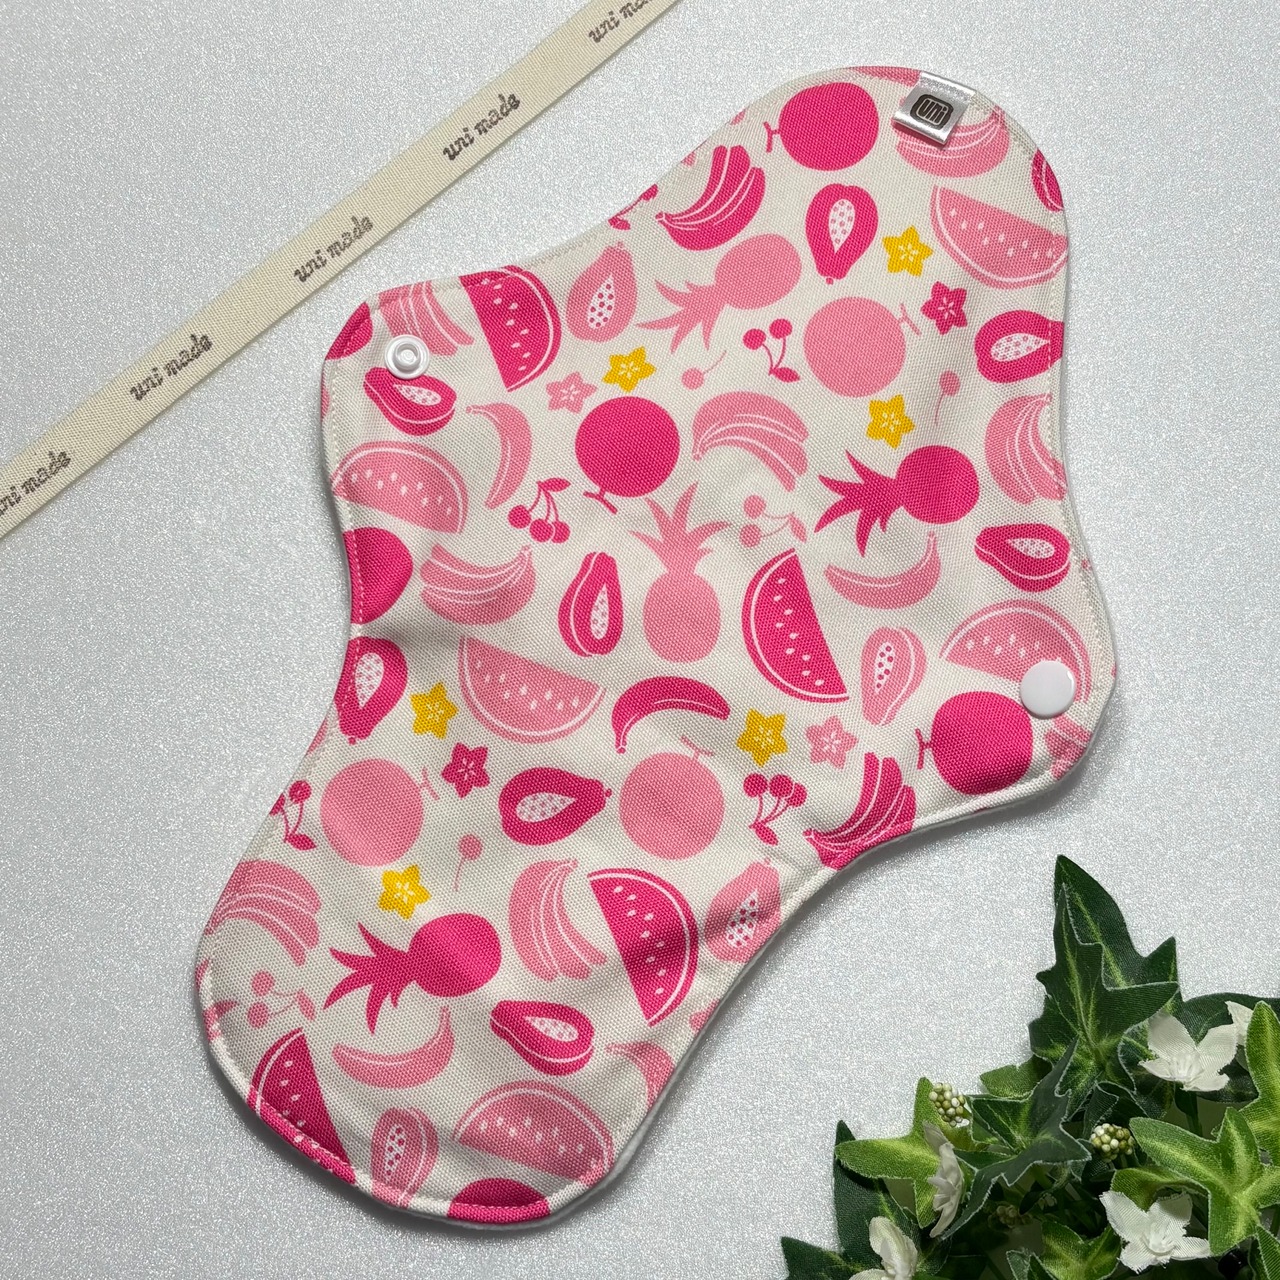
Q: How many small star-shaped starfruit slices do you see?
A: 10